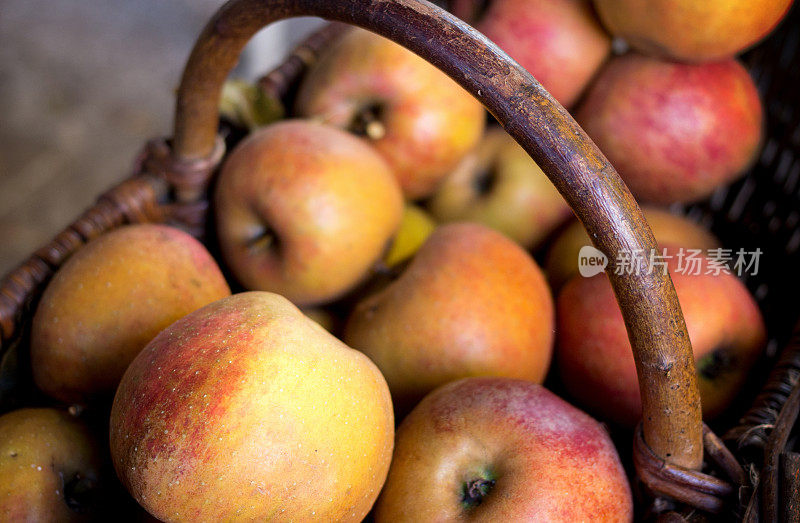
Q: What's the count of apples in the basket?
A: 13